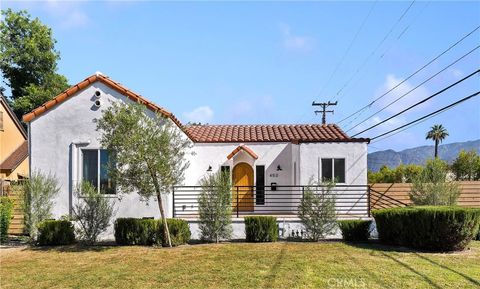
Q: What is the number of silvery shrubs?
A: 5